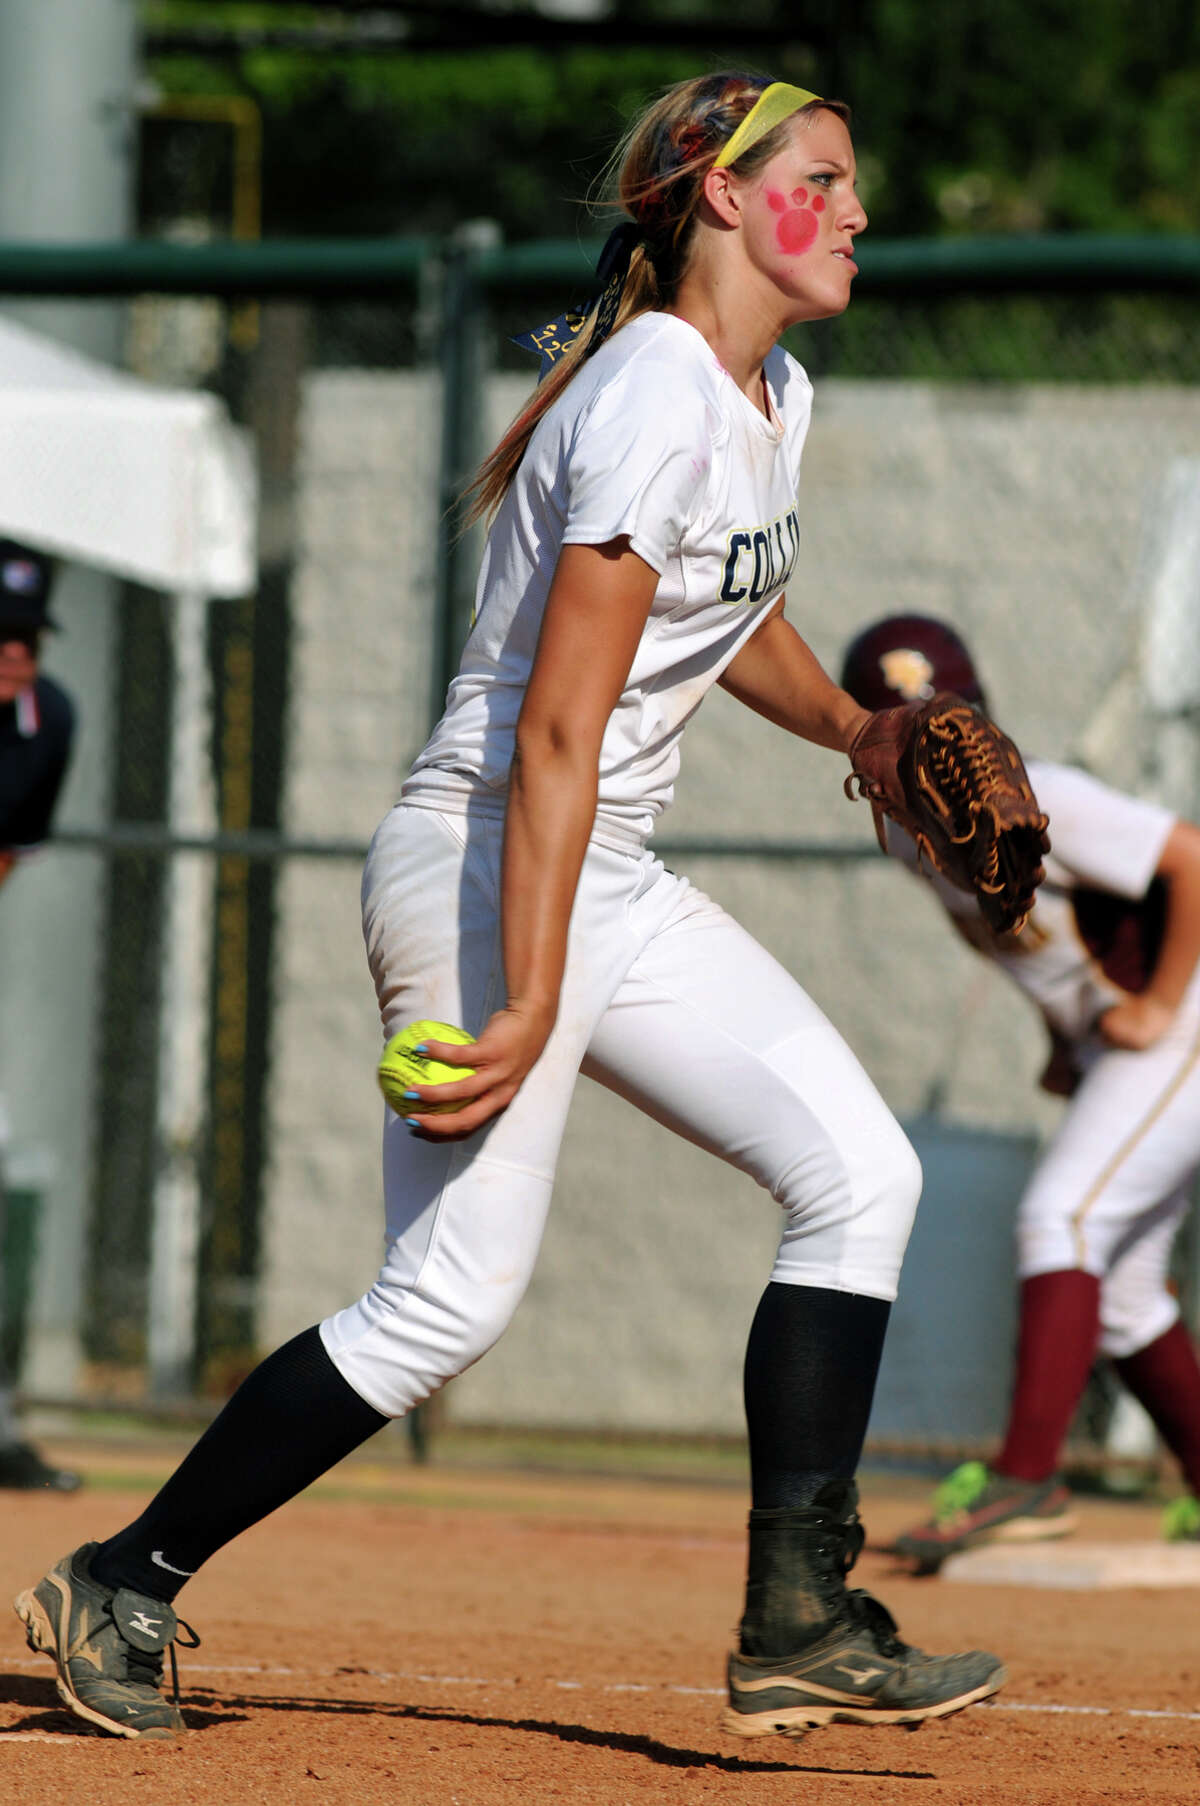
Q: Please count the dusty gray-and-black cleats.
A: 2